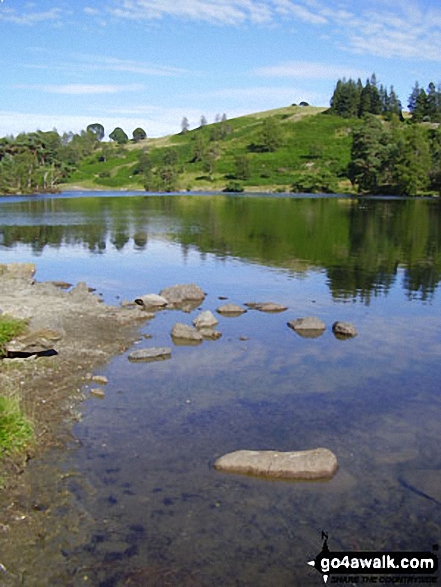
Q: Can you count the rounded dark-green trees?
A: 3